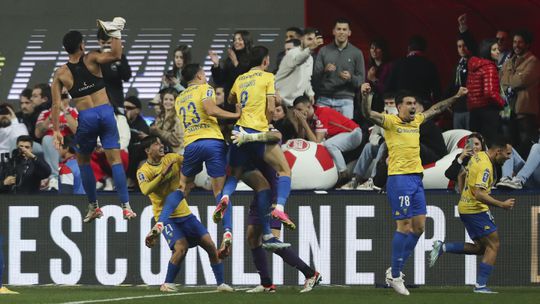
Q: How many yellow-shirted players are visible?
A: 5